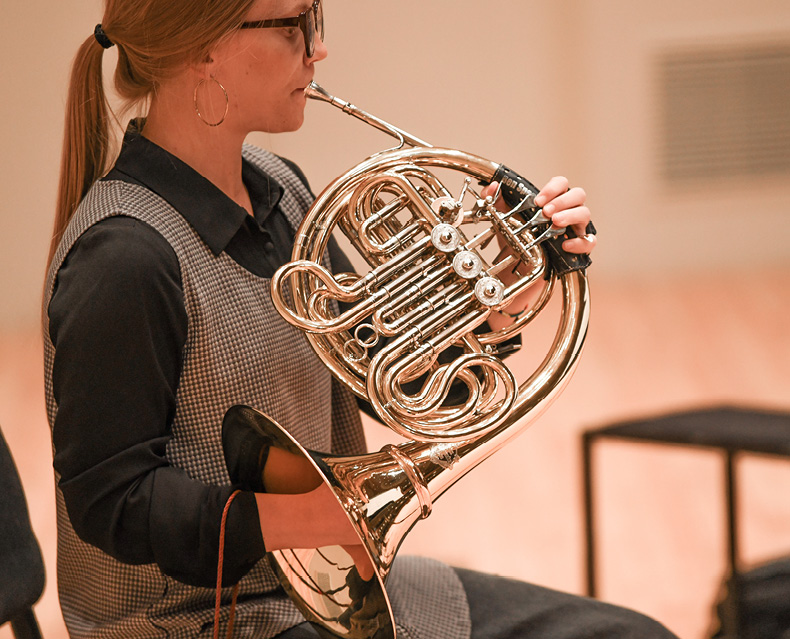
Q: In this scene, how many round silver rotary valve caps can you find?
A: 3